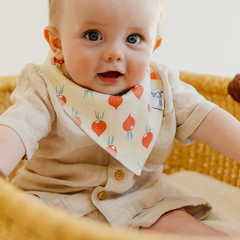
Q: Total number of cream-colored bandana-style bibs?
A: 1